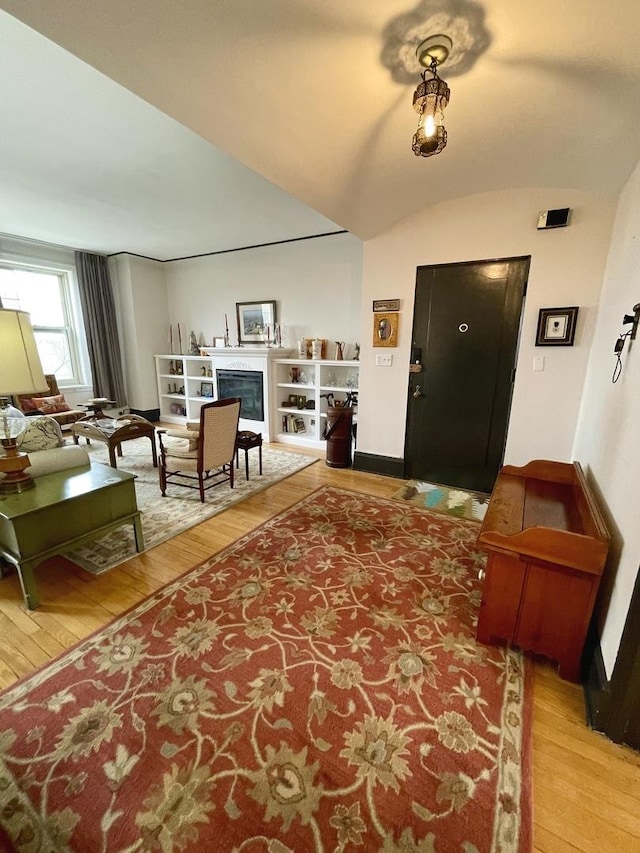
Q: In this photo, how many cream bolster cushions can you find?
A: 1